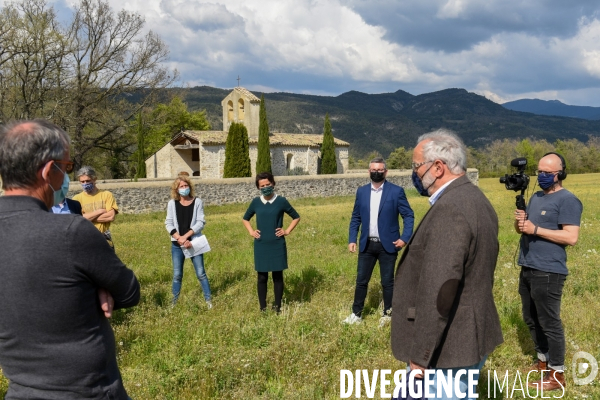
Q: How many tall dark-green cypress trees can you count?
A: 4